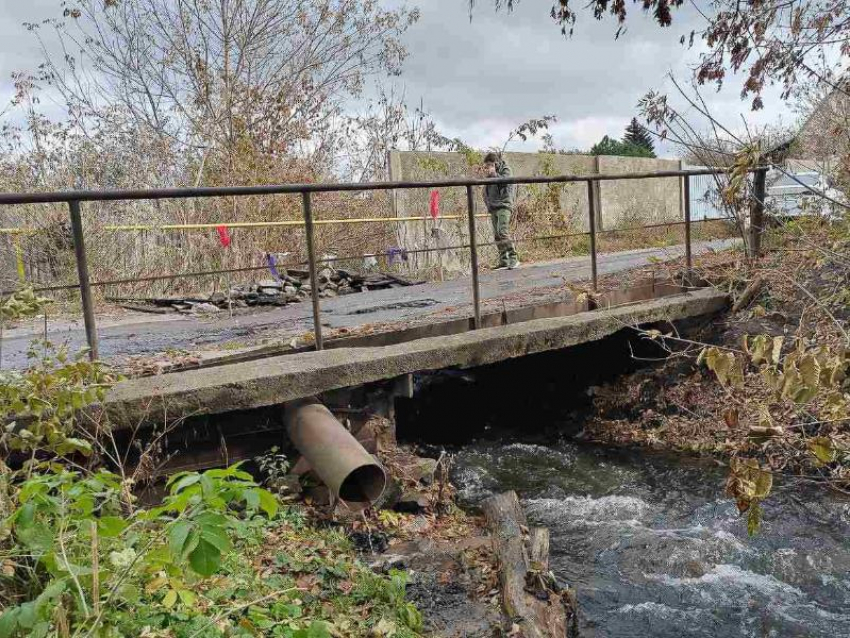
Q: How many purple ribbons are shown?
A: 2